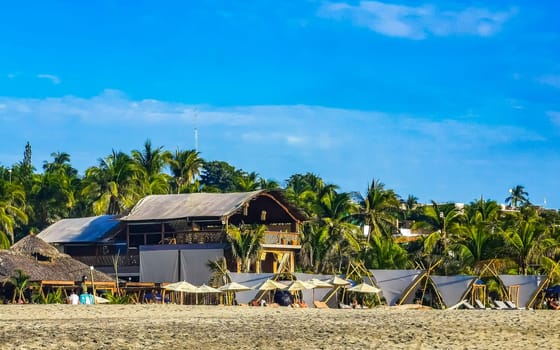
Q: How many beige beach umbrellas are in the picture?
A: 8